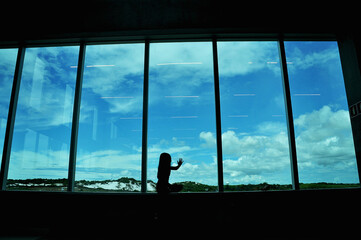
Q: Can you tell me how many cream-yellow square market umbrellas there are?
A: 0